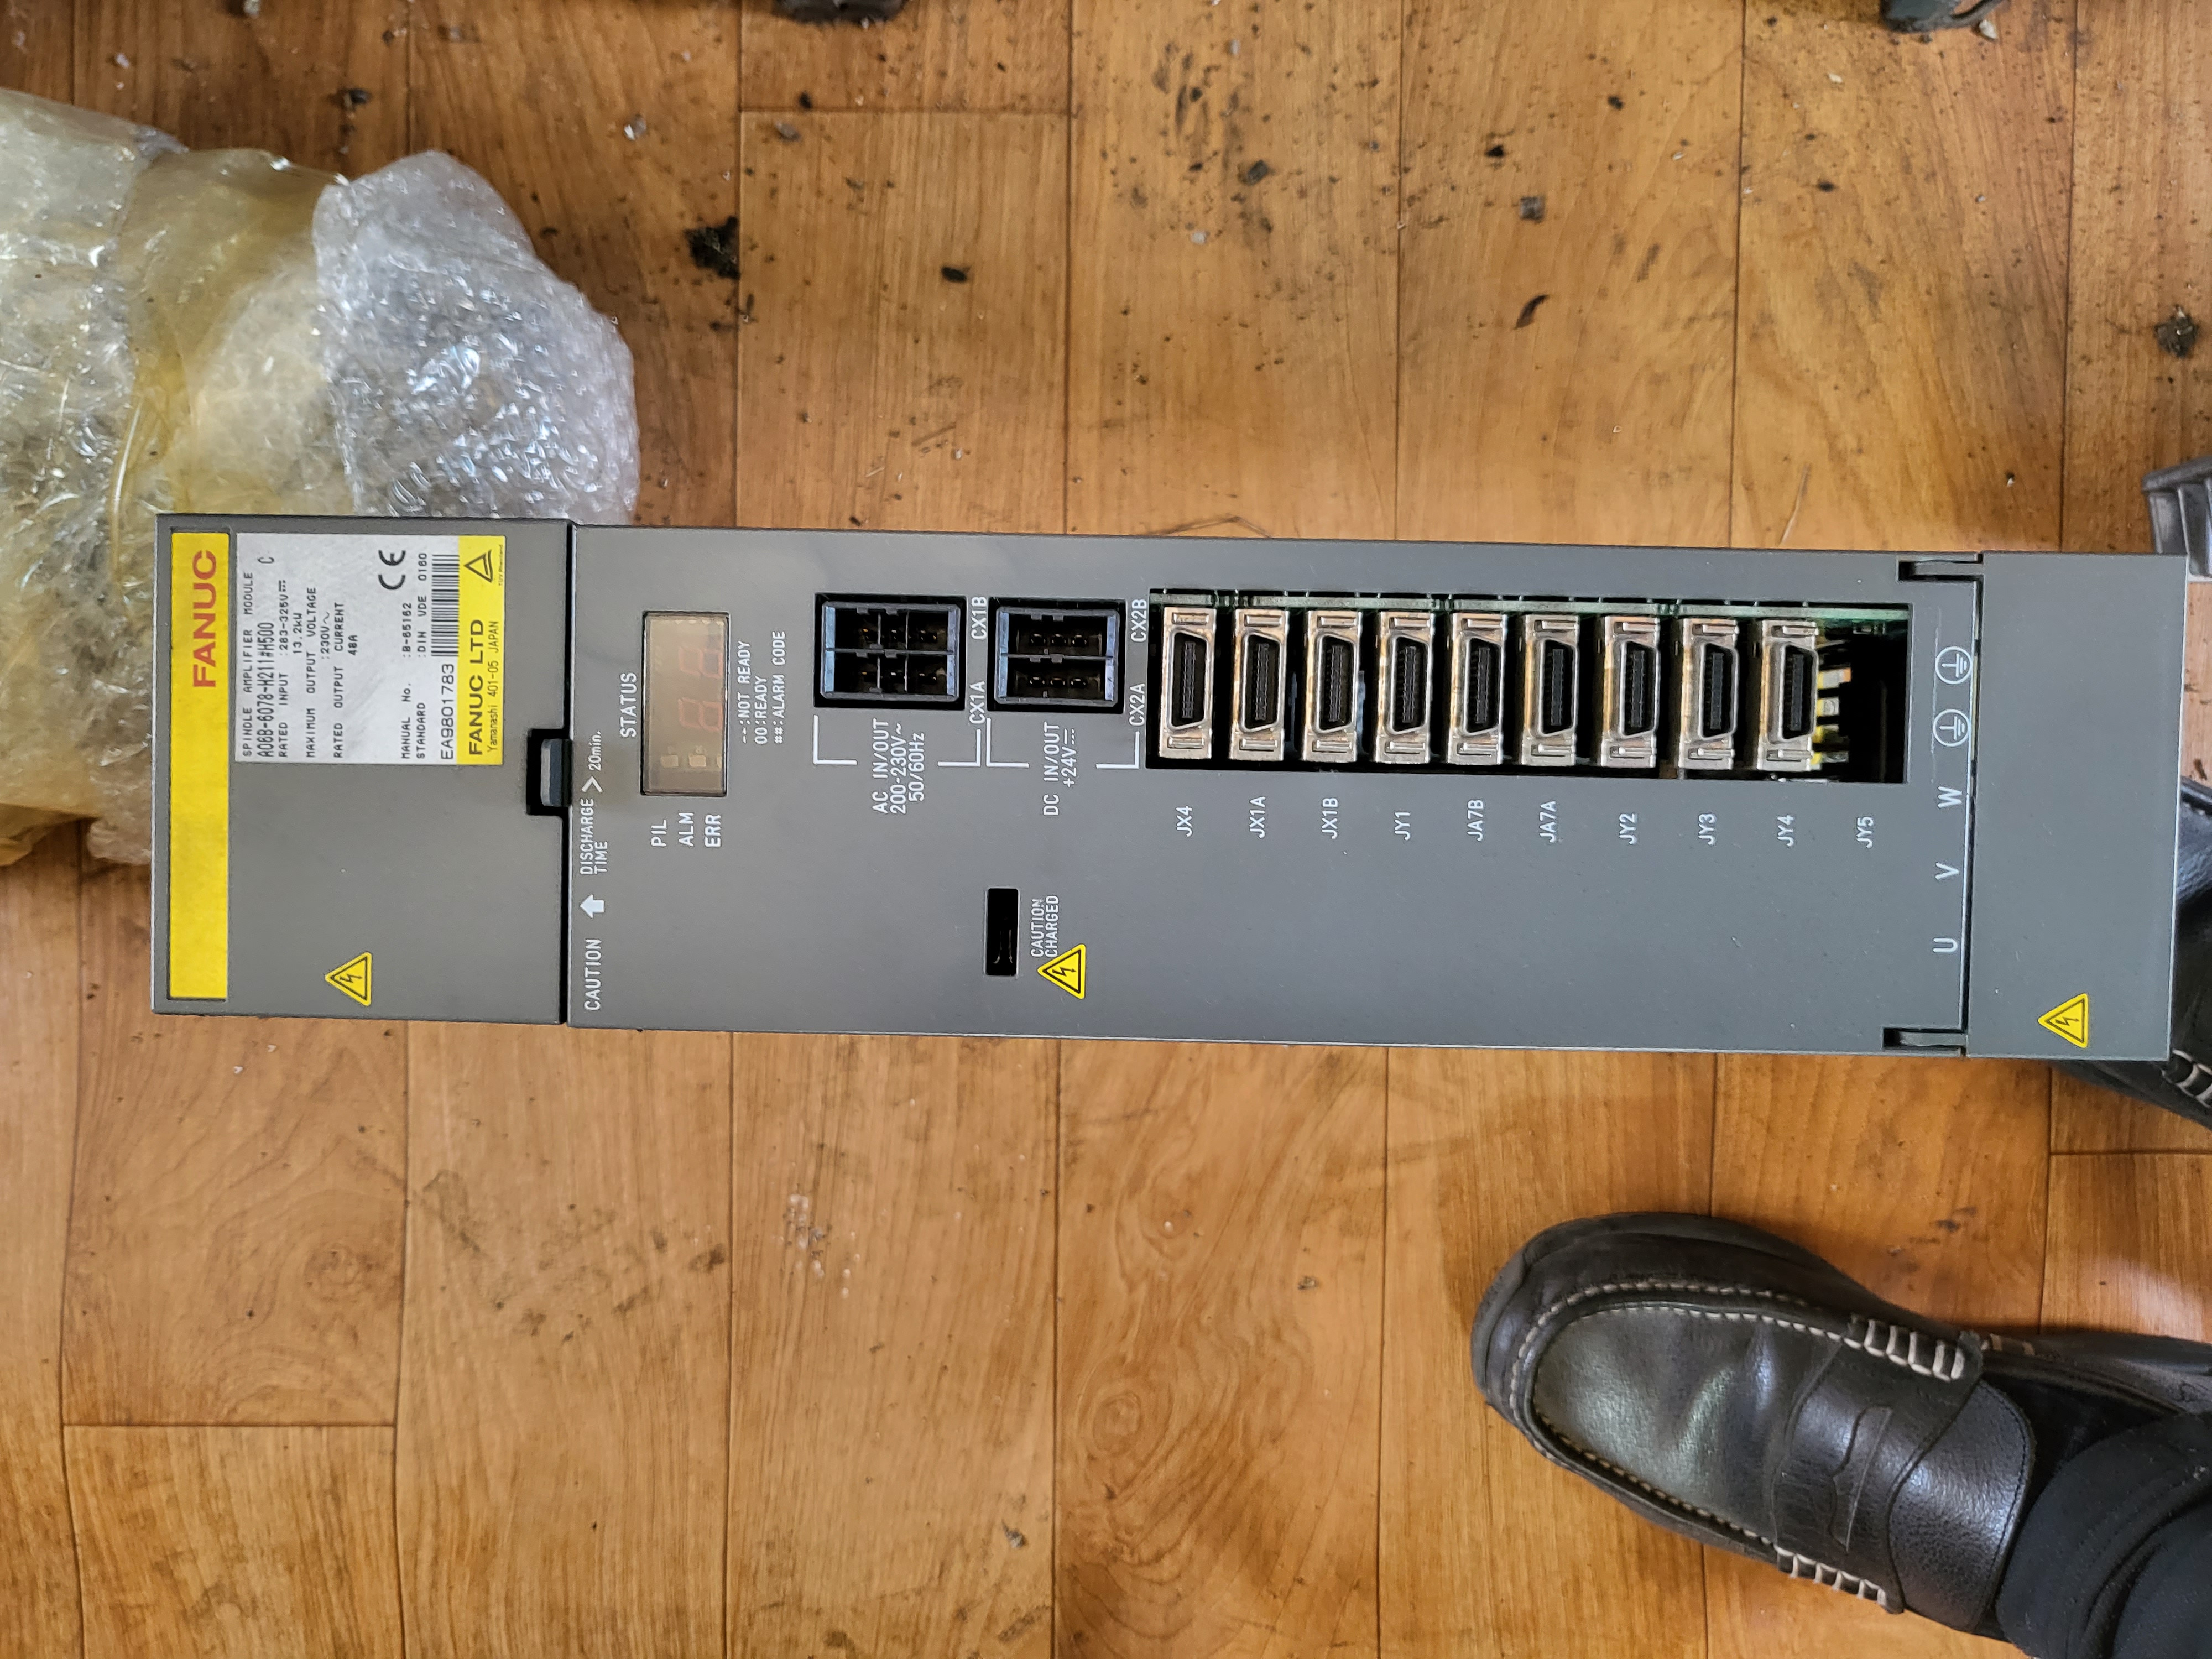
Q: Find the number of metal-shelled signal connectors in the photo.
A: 9